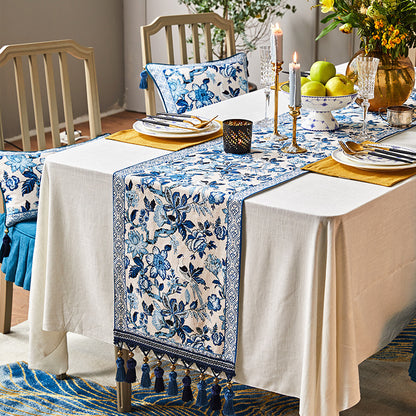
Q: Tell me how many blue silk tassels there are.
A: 11